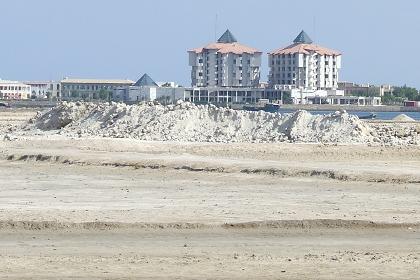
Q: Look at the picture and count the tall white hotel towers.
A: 2